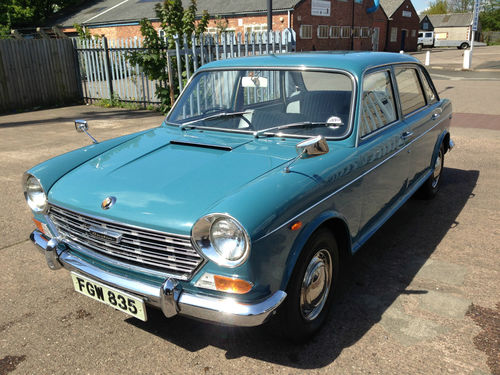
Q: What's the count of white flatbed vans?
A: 1